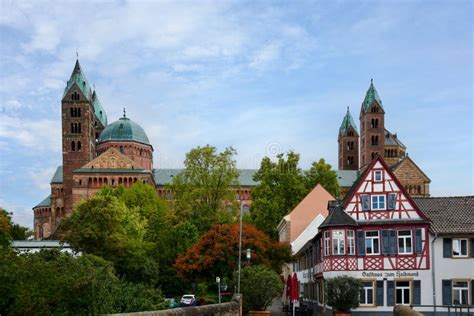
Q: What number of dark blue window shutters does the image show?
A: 13